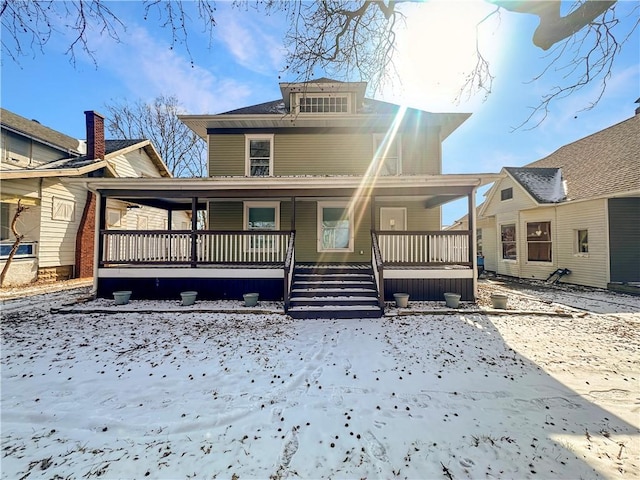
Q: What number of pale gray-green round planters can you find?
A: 6